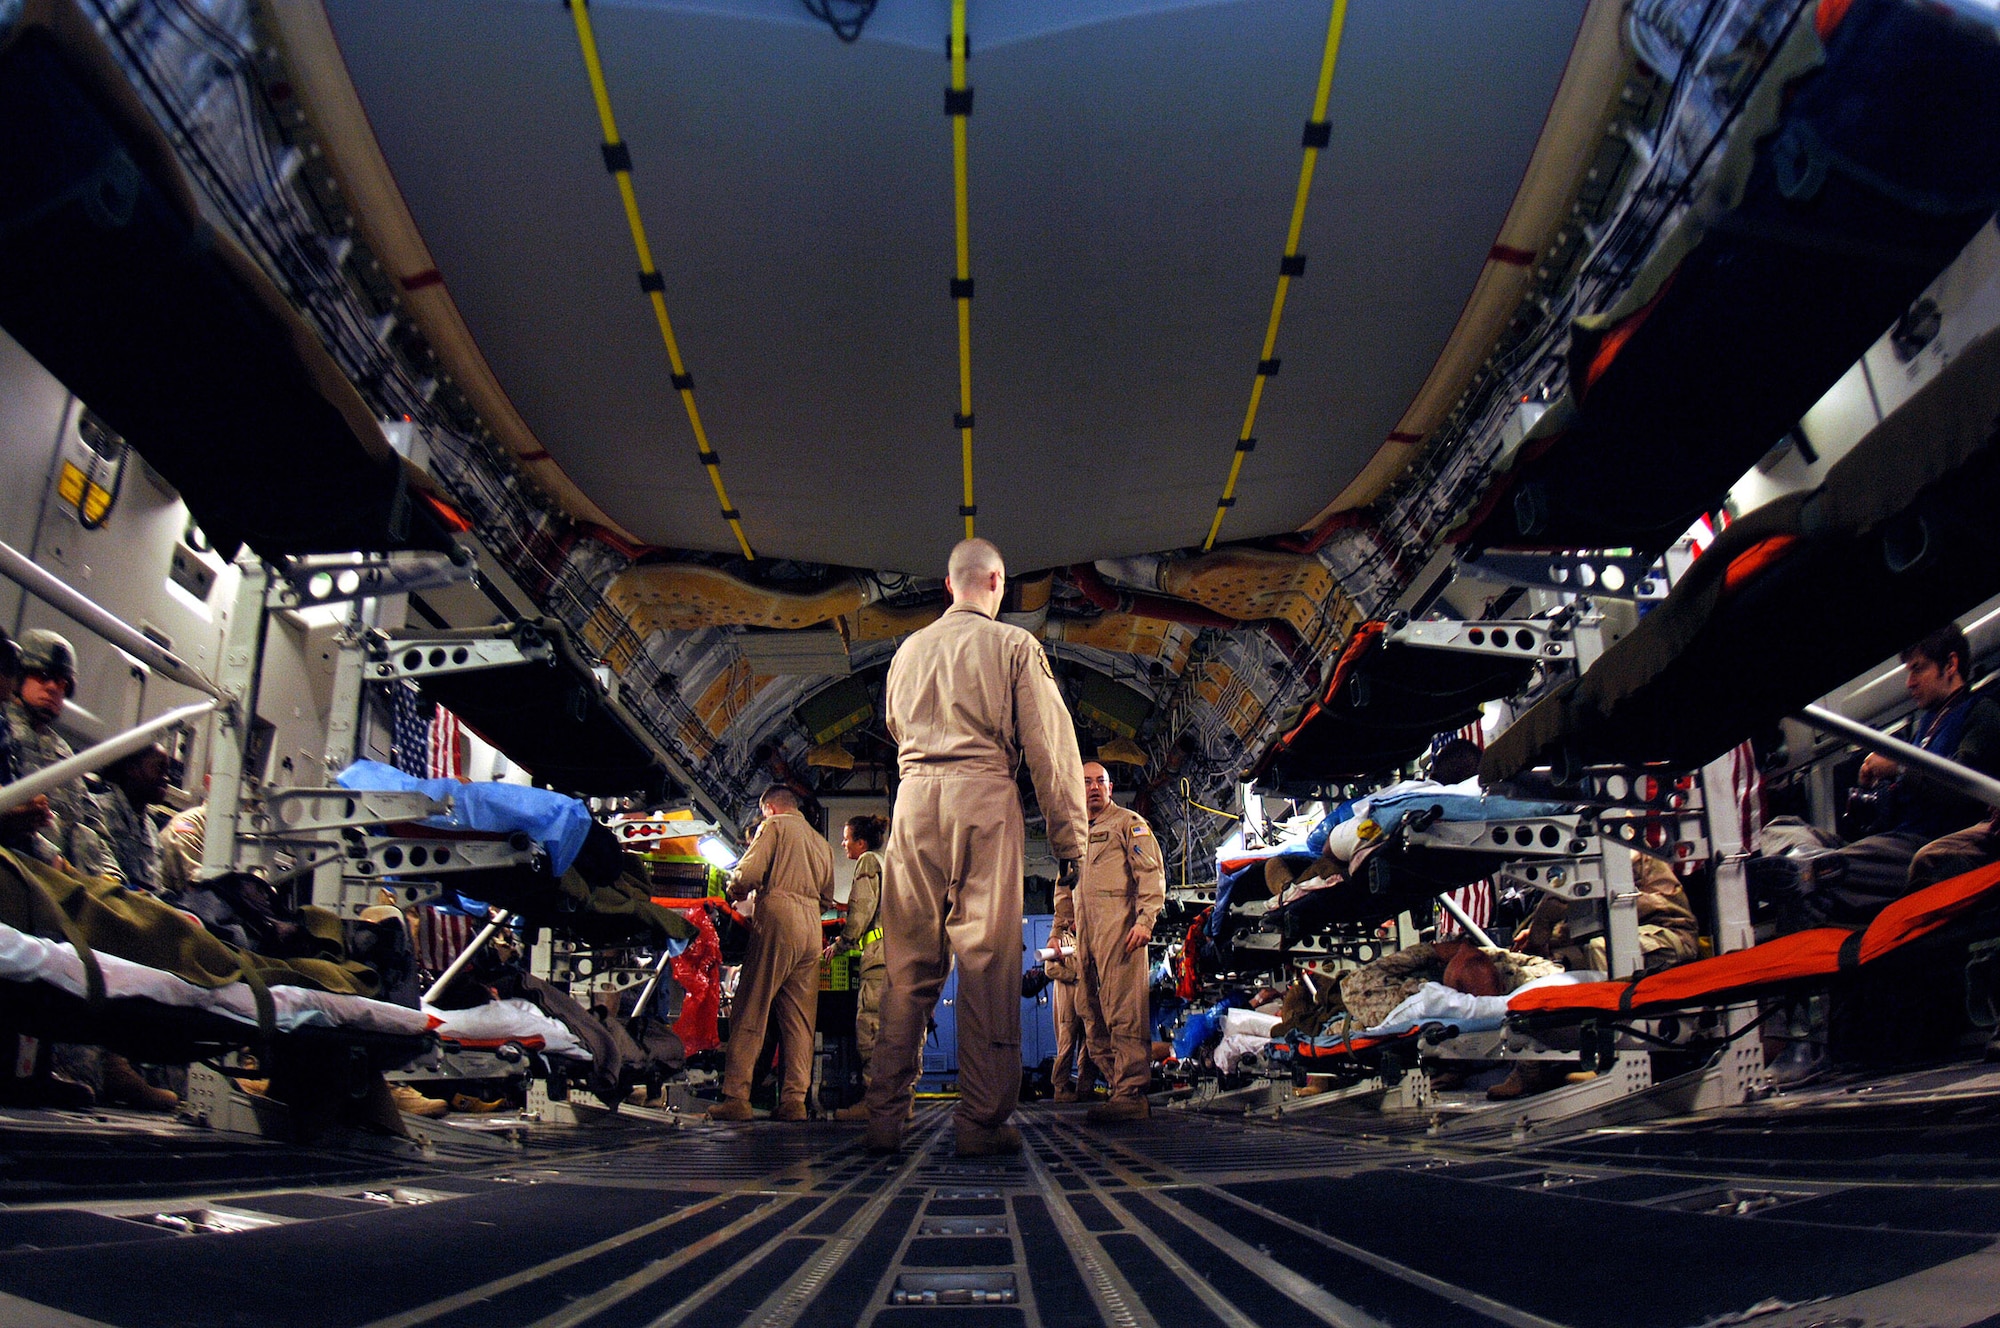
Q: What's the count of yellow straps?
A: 3